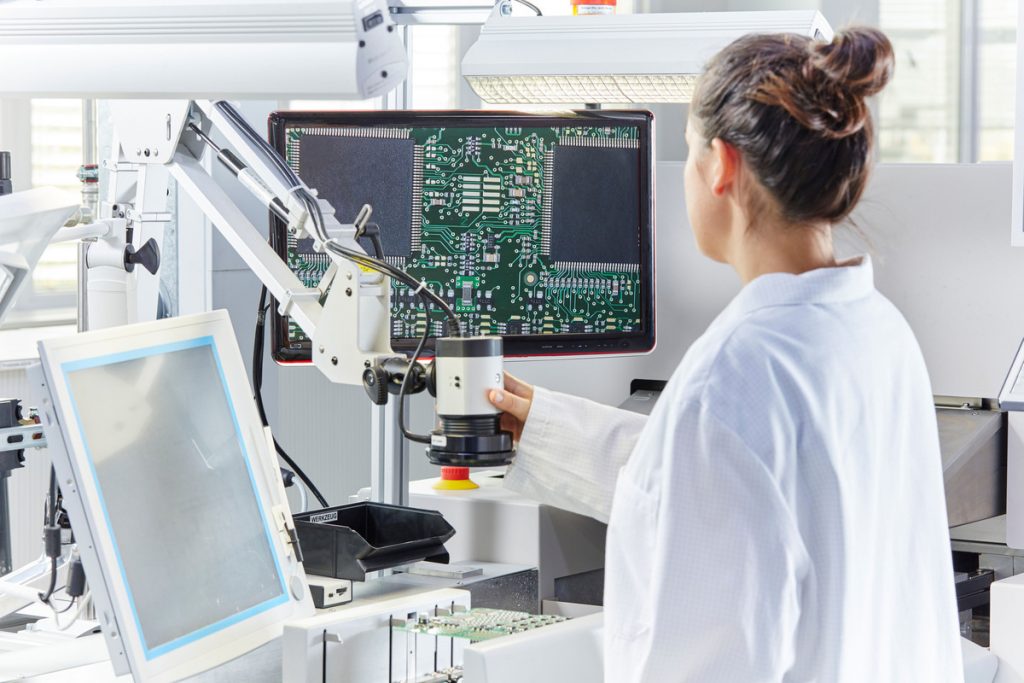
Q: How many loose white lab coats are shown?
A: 1